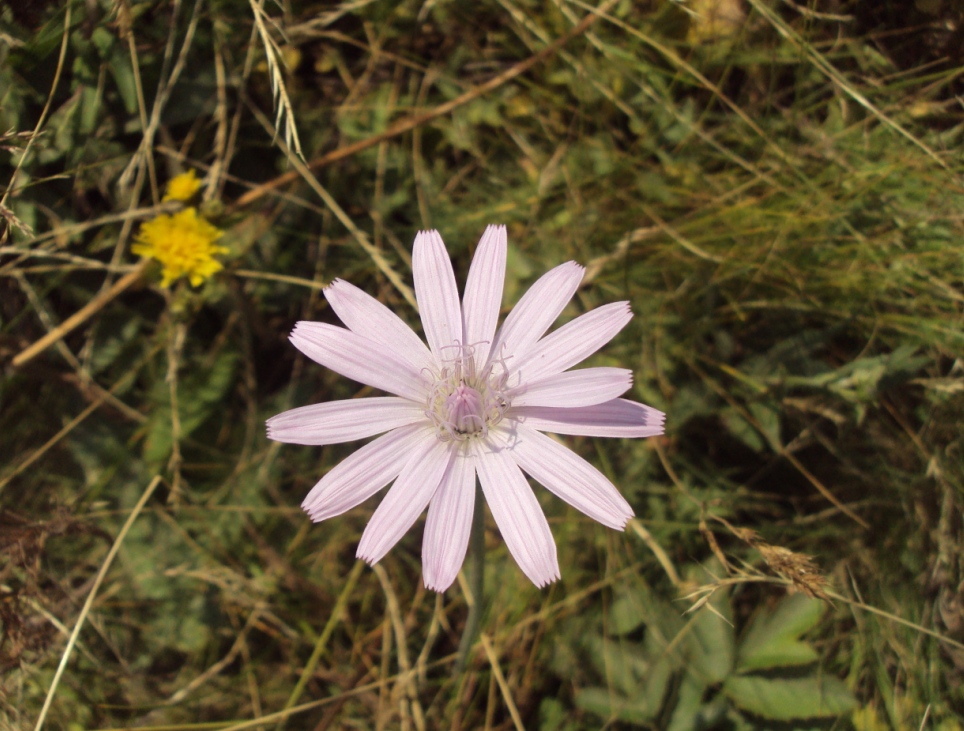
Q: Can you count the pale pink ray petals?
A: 14